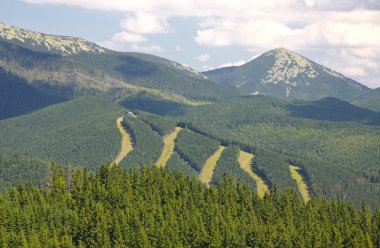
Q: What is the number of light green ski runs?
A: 5